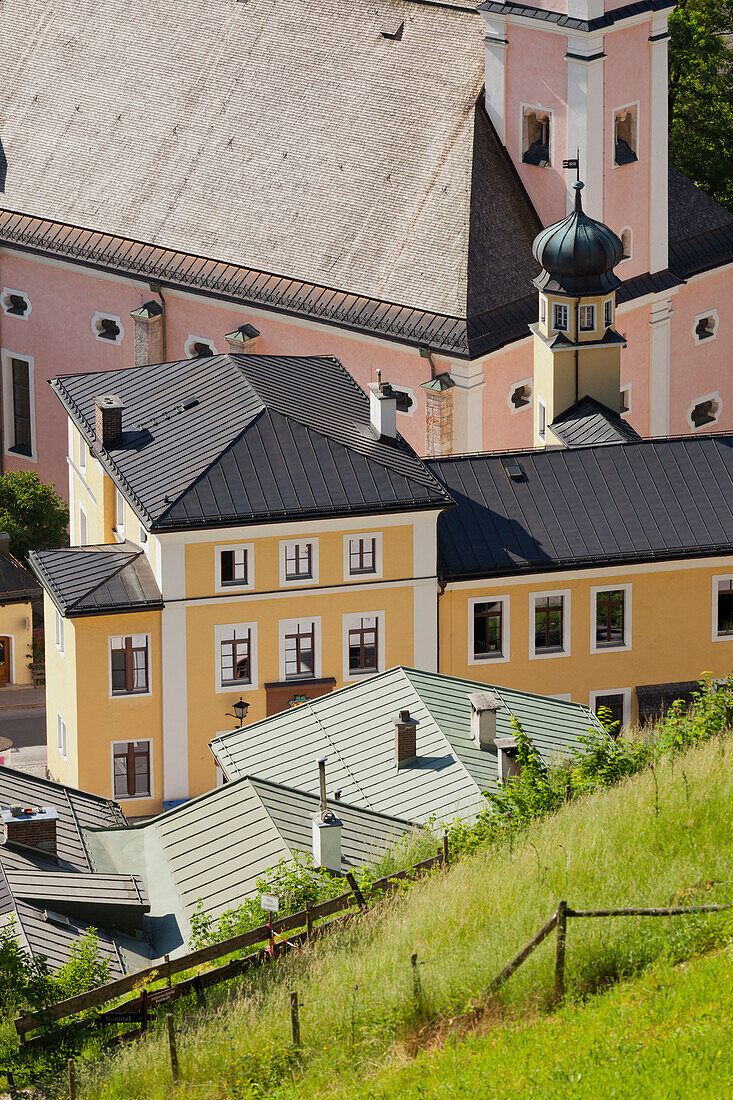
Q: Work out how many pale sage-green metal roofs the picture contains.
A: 2